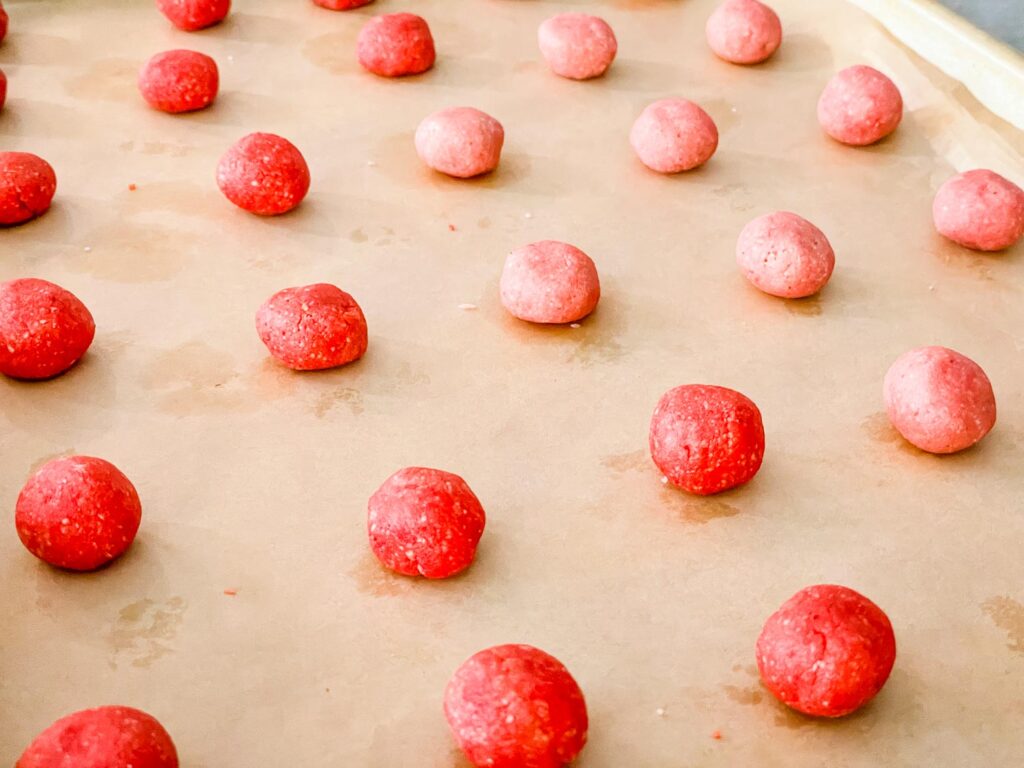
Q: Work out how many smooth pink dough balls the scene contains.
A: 9